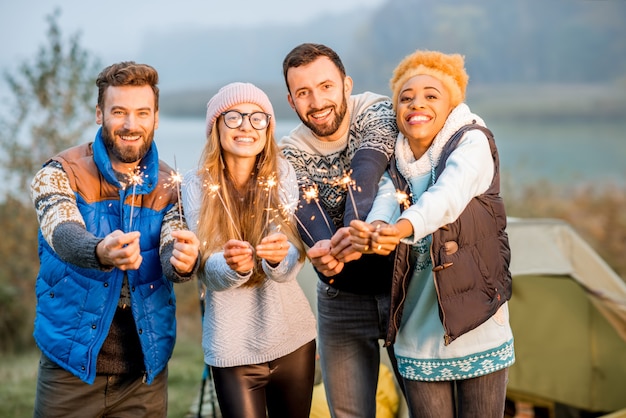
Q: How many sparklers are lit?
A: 8